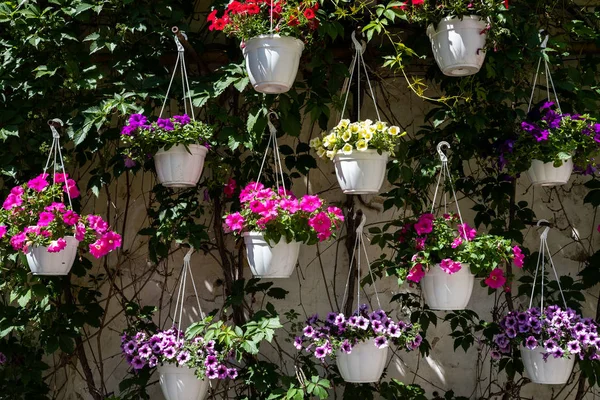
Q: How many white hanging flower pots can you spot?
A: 11